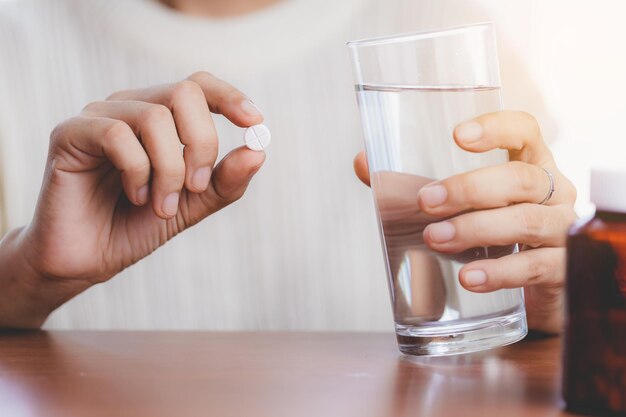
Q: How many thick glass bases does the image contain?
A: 1